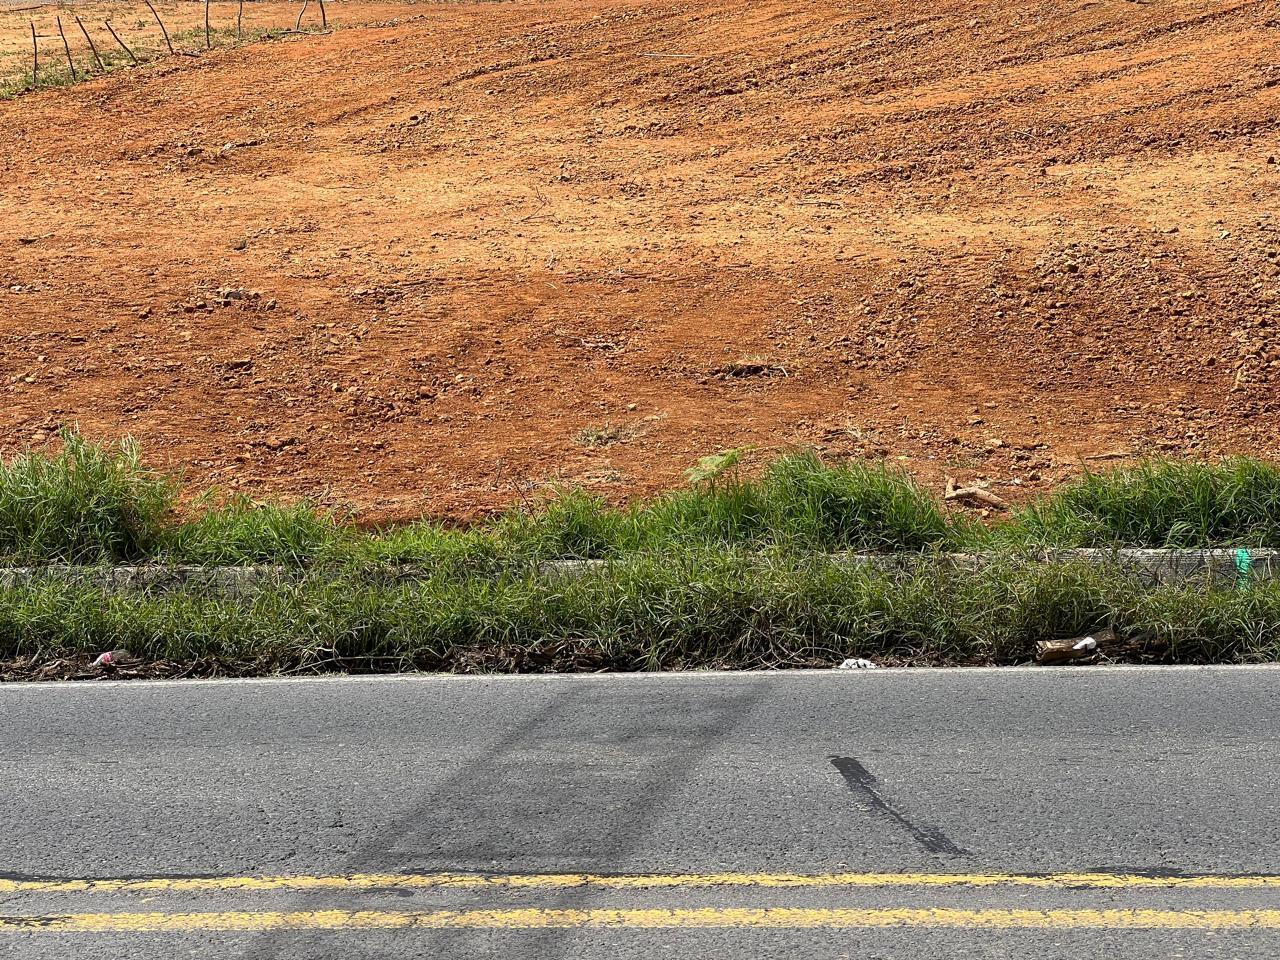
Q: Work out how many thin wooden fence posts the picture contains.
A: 9